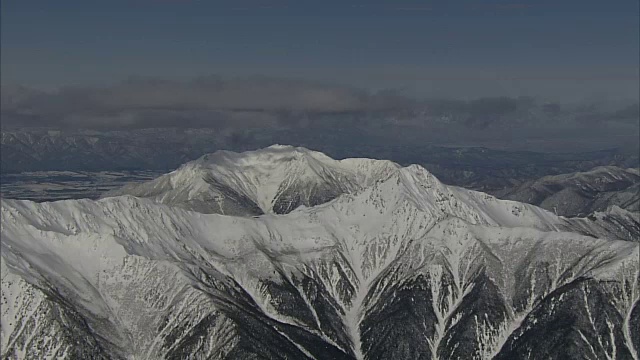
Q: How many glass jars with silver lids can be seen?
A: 0